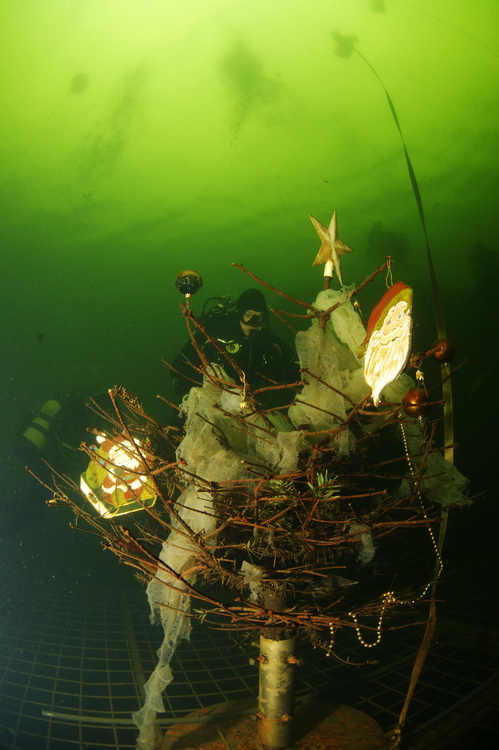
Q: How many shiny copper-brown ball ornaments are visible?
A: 2